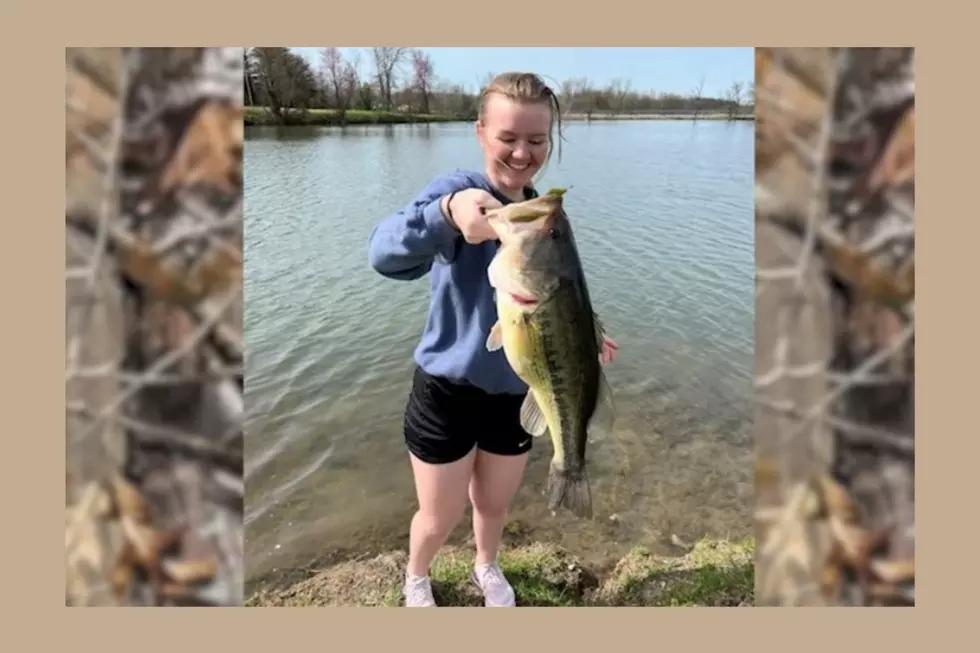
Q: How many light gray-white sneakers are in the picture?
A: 2